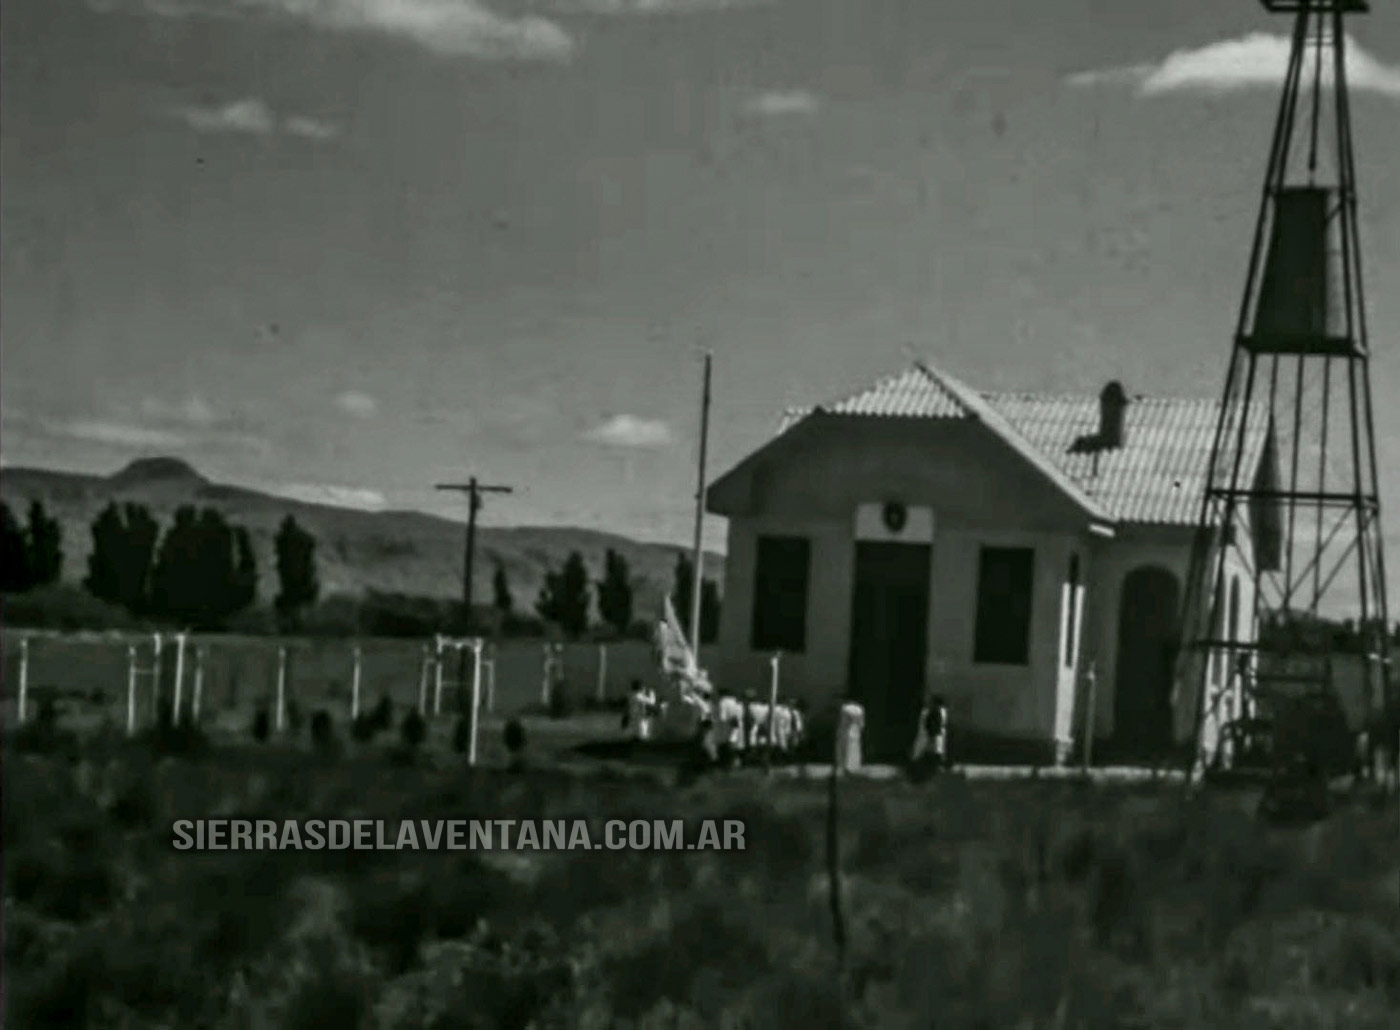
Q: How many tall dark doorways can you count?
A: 2